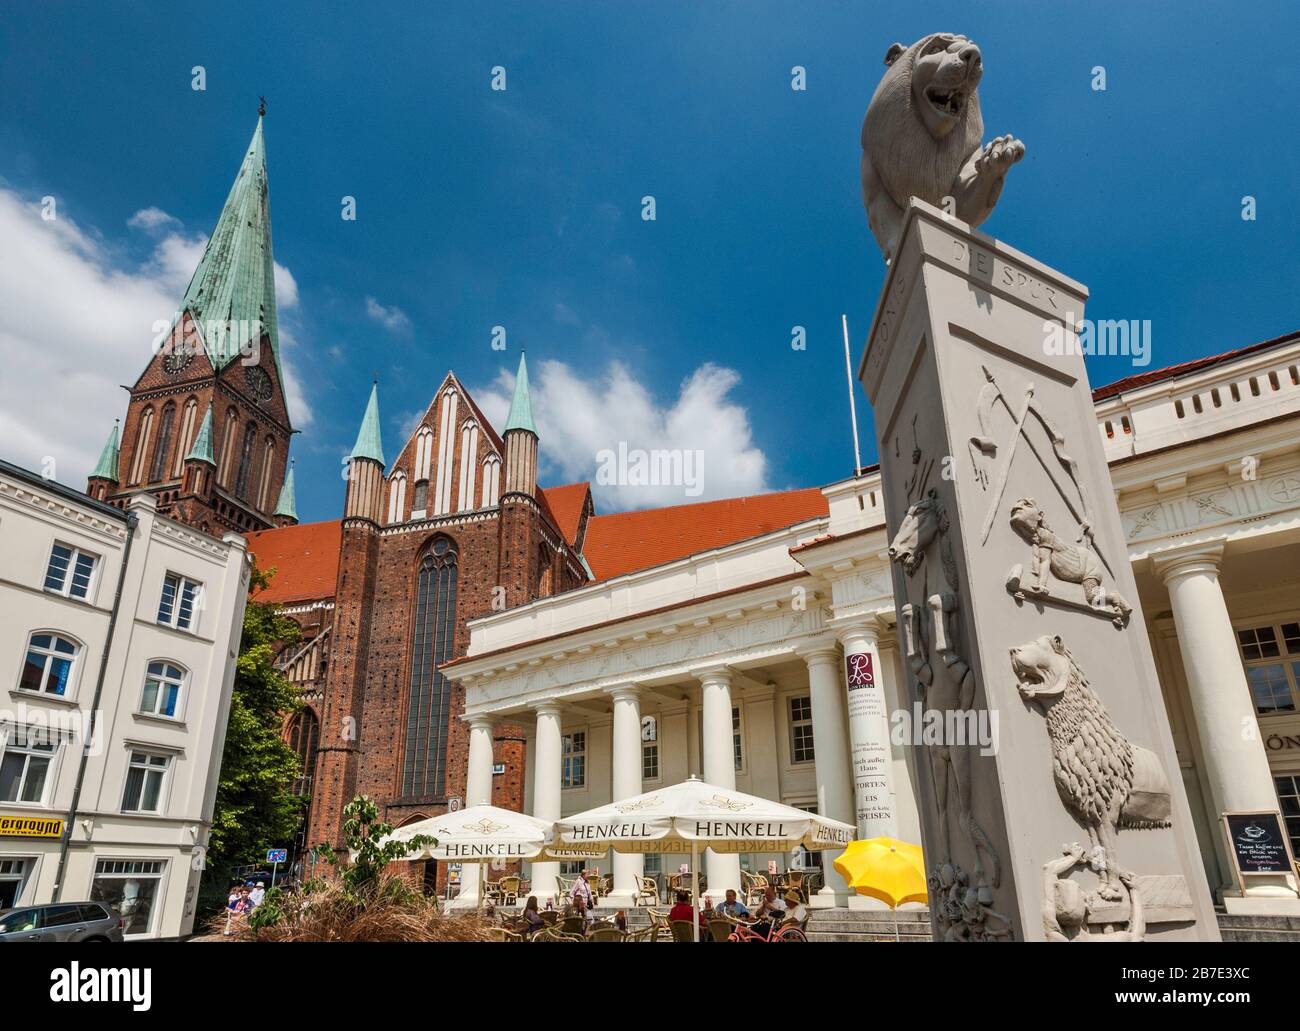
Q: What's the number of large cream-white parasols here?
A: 2